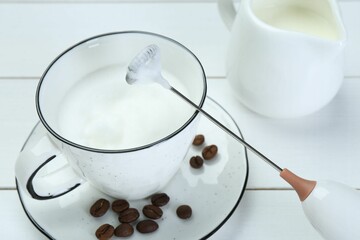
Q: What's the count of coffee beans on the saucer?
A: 12